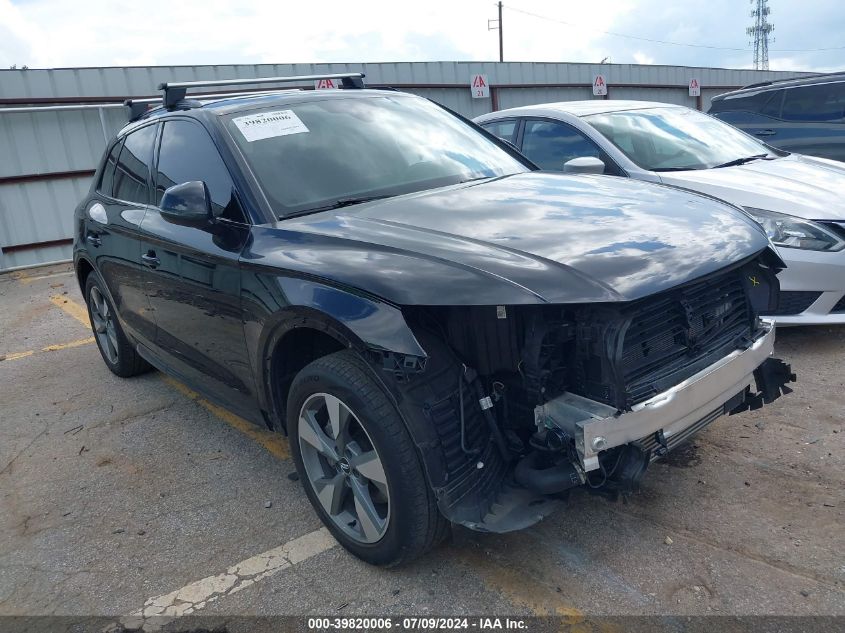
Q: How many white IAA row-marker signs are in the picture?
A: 4